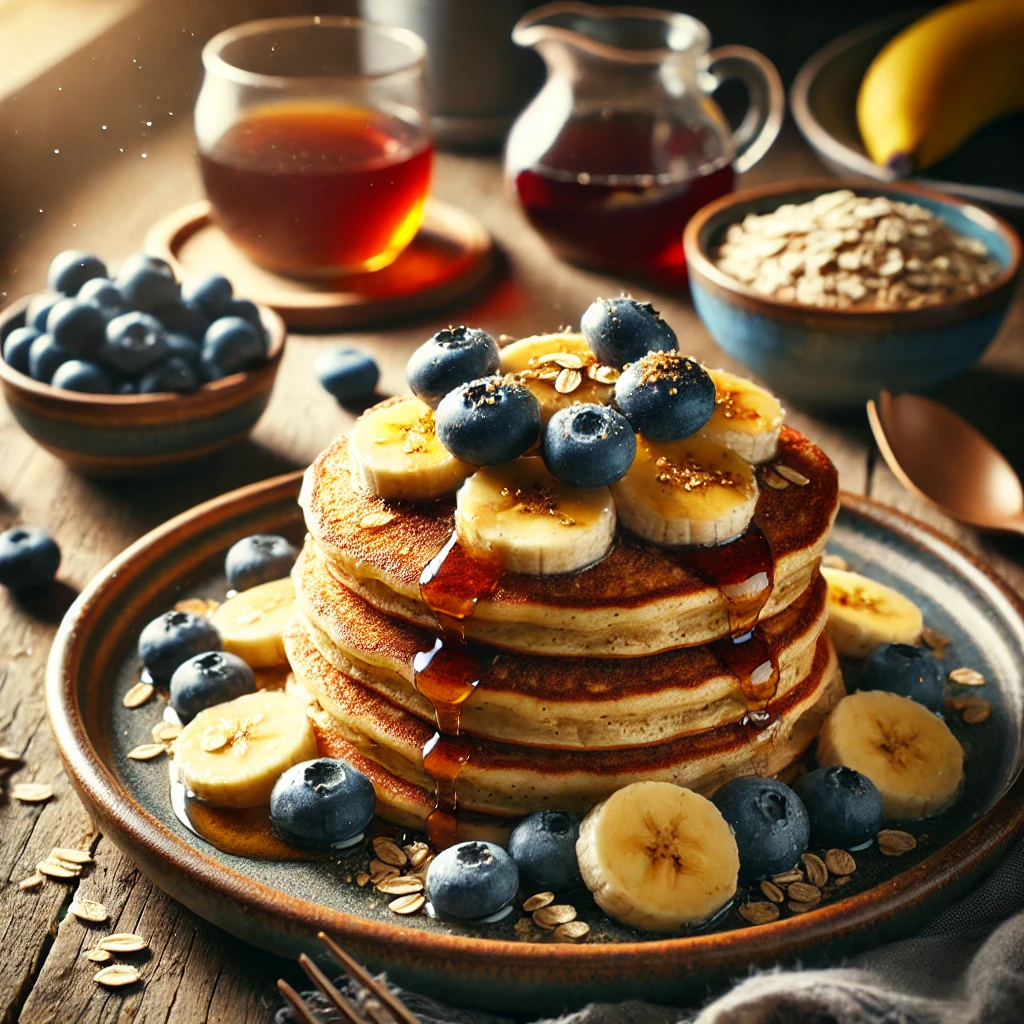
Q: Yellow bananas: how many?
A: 1